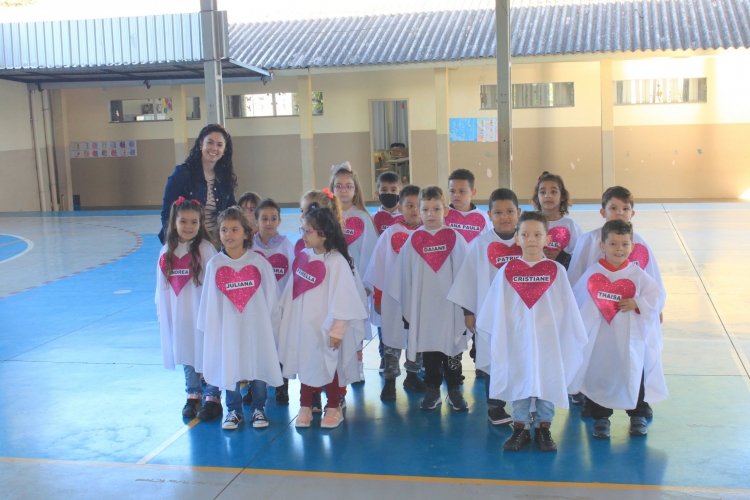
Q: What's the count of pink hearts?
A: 15